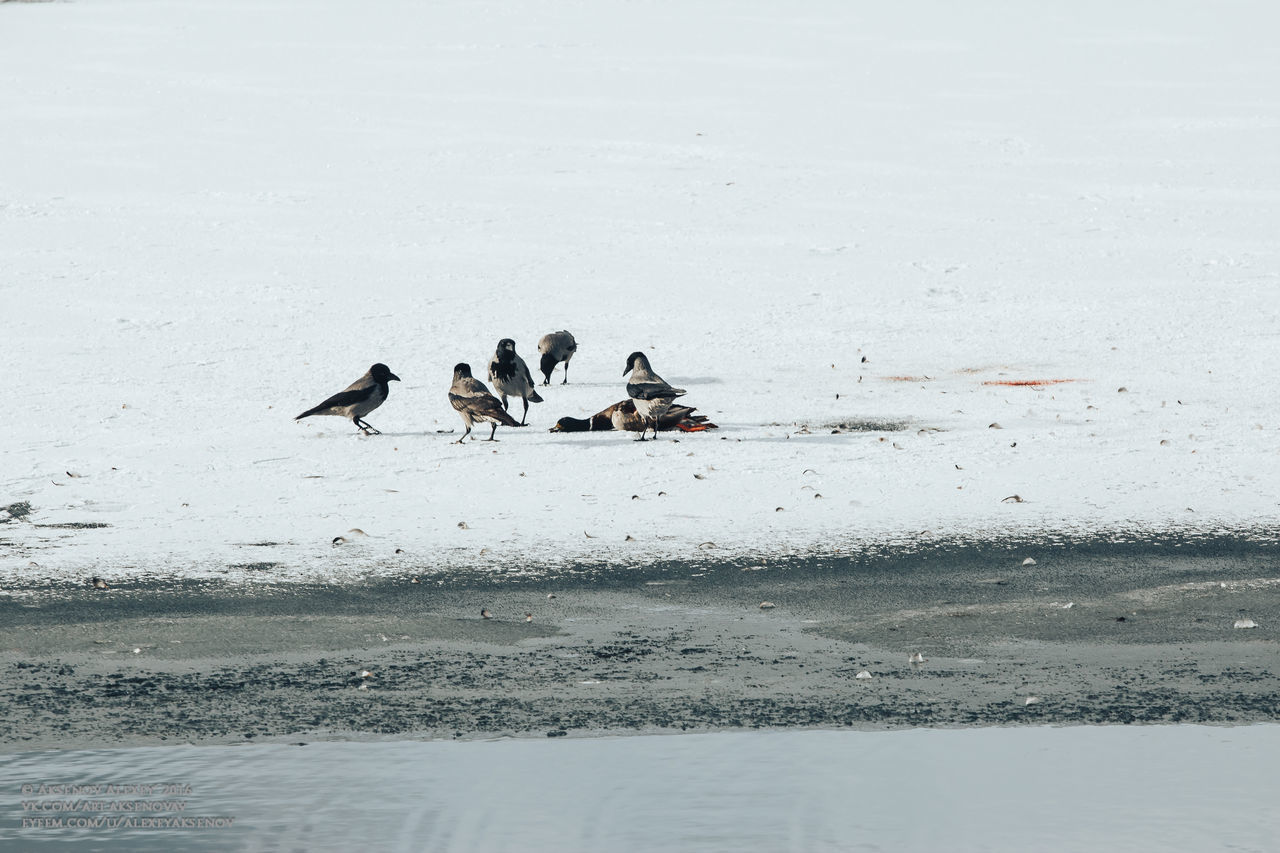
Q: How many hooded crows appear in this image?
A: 5